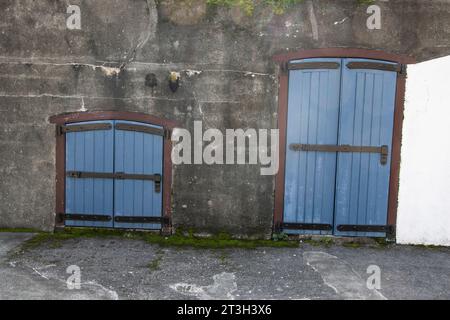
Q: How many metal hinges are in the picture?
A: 8